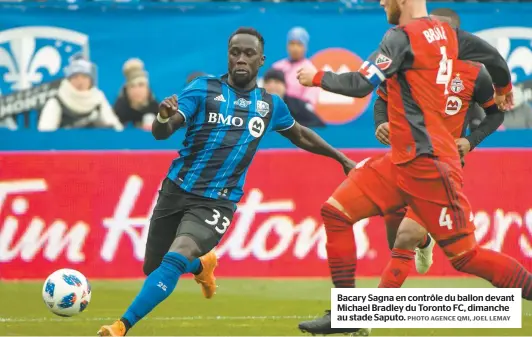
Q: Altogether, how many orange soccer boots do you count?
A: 2